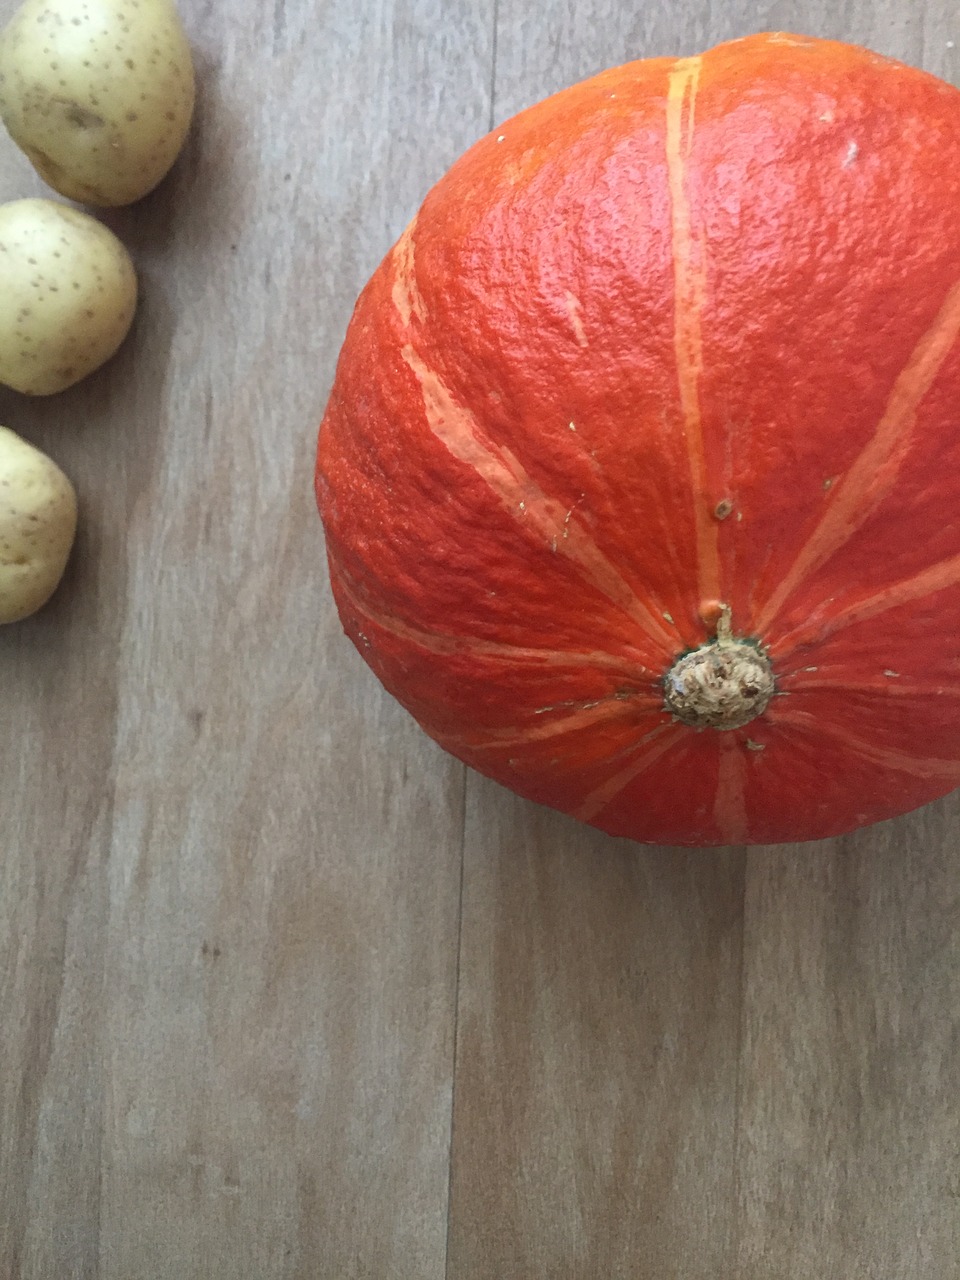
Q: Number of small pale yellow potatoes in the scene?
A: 3